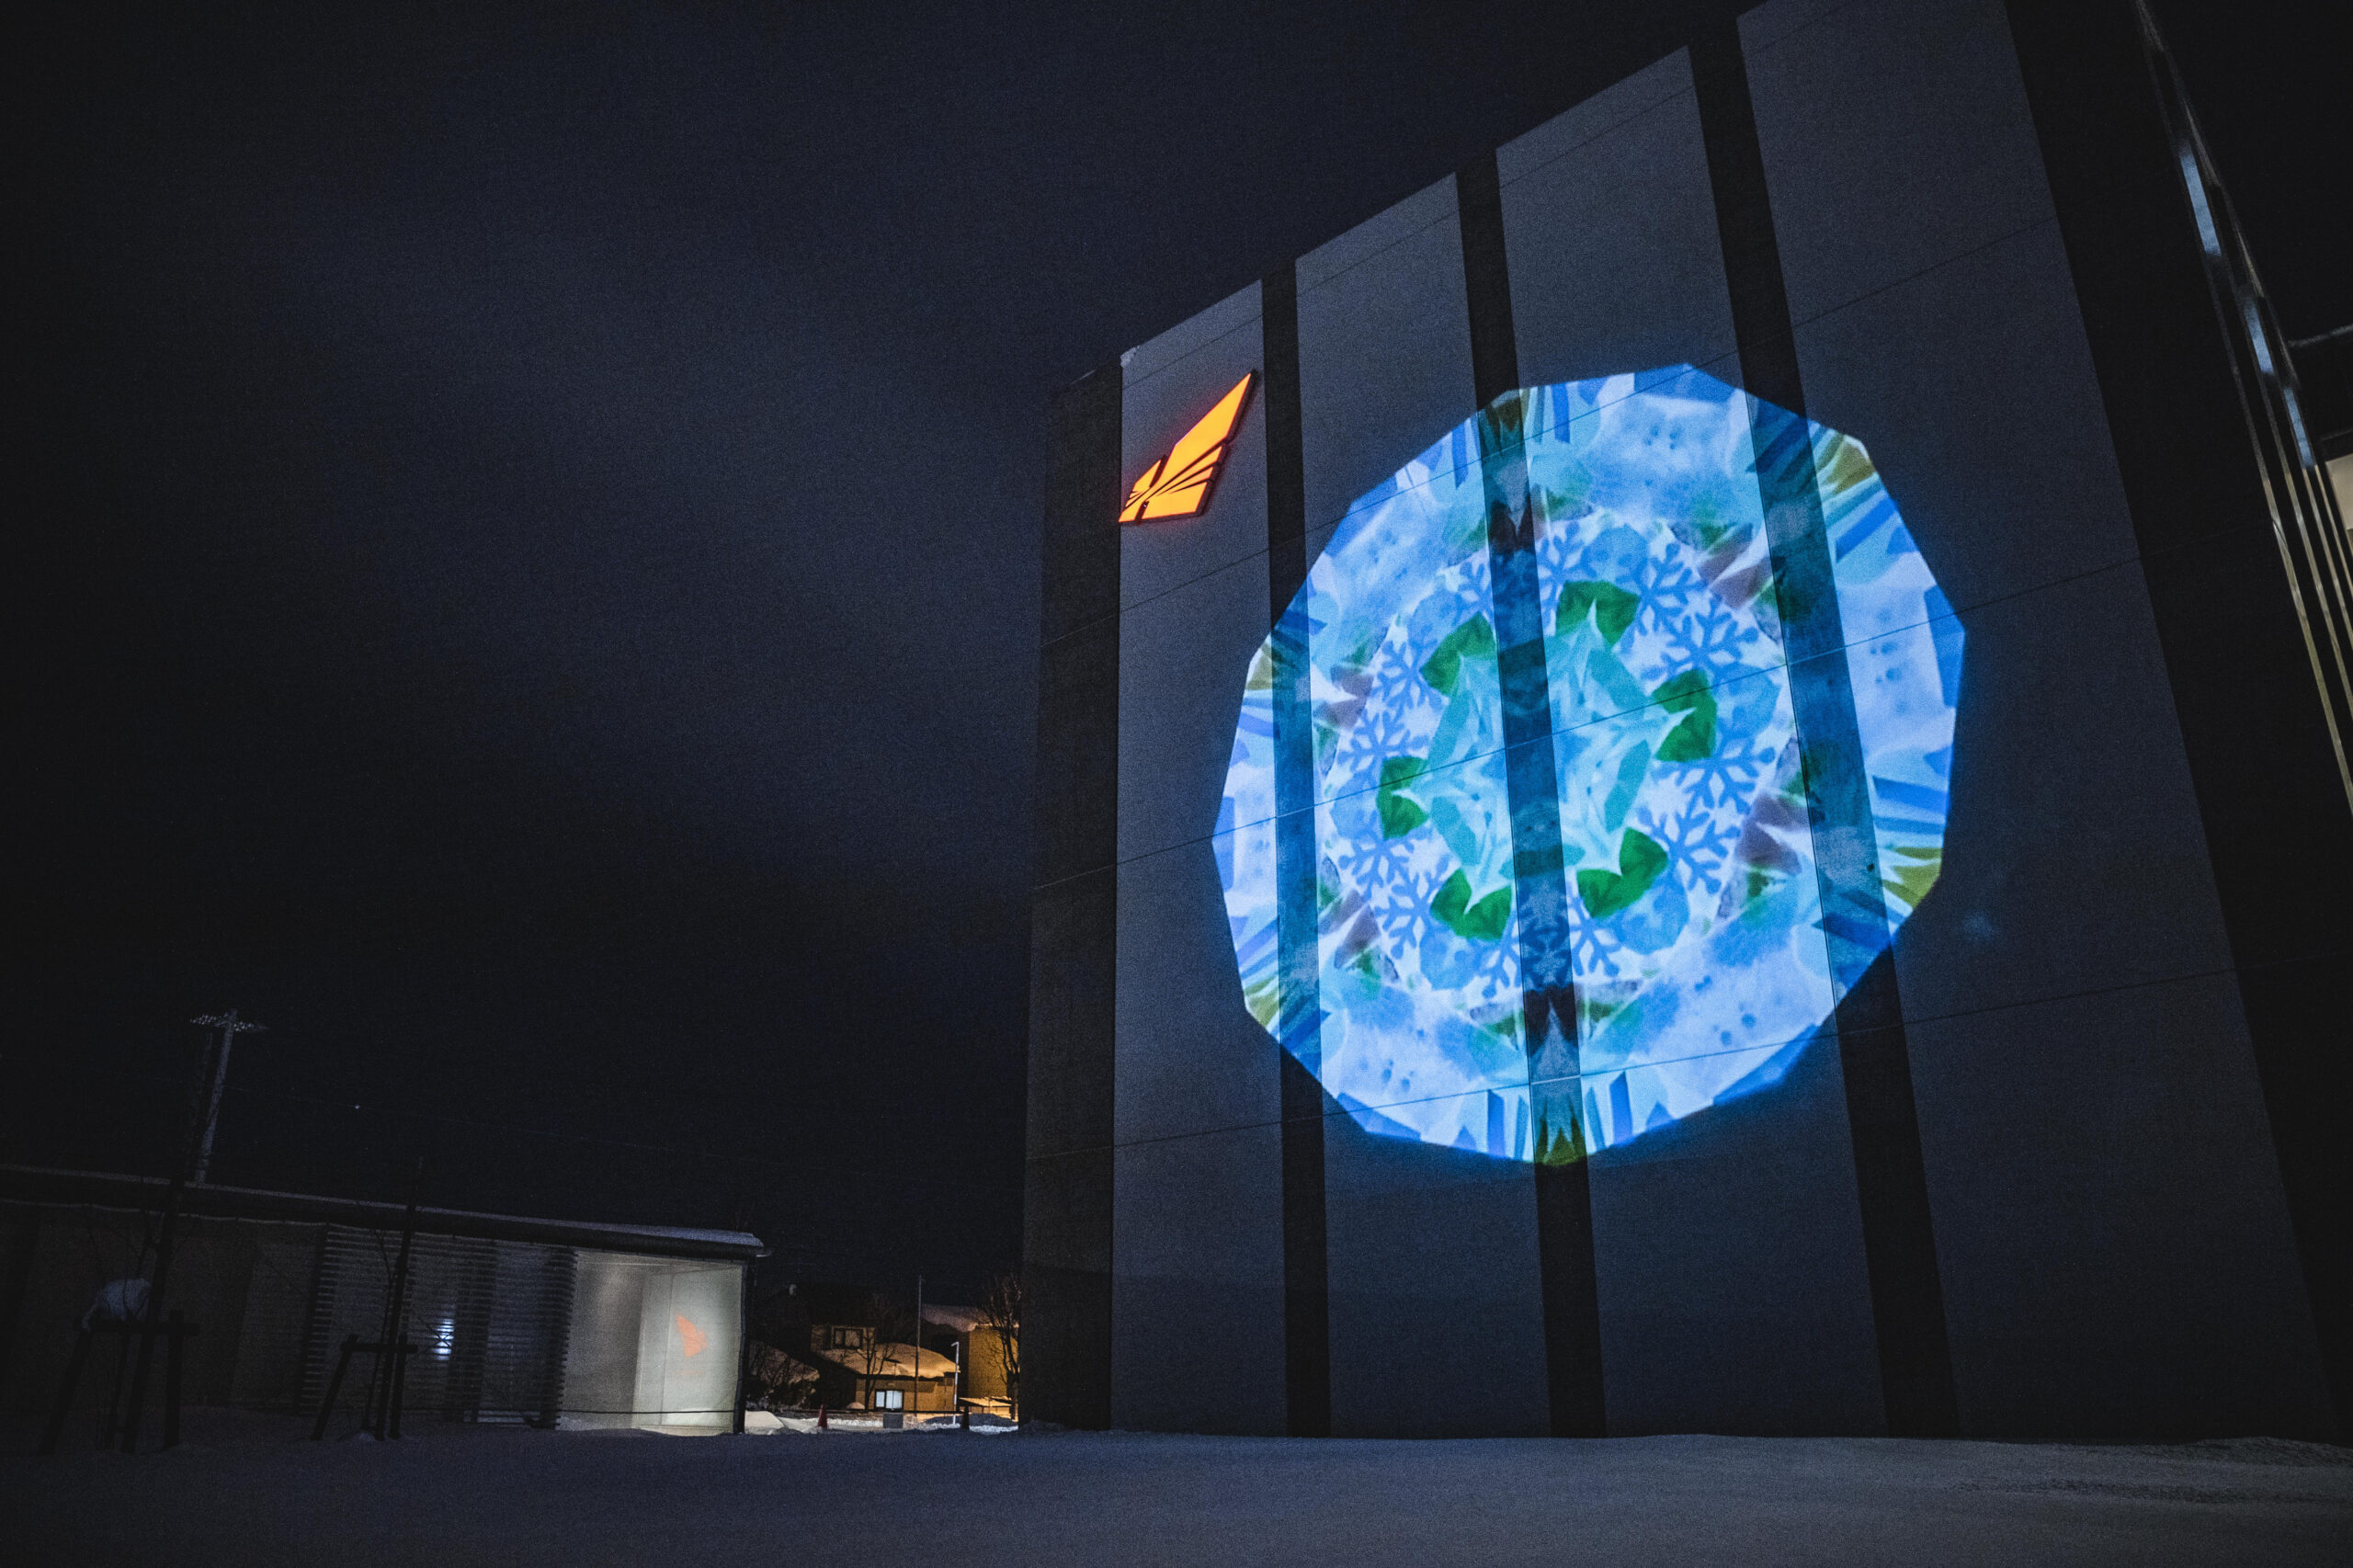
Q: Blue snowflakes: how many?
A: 12